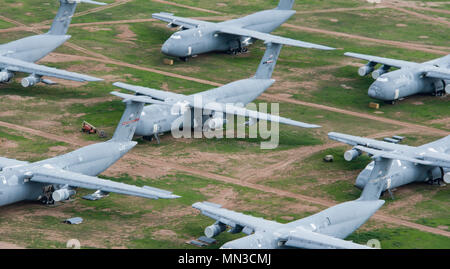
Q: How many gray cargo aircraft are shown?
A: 7